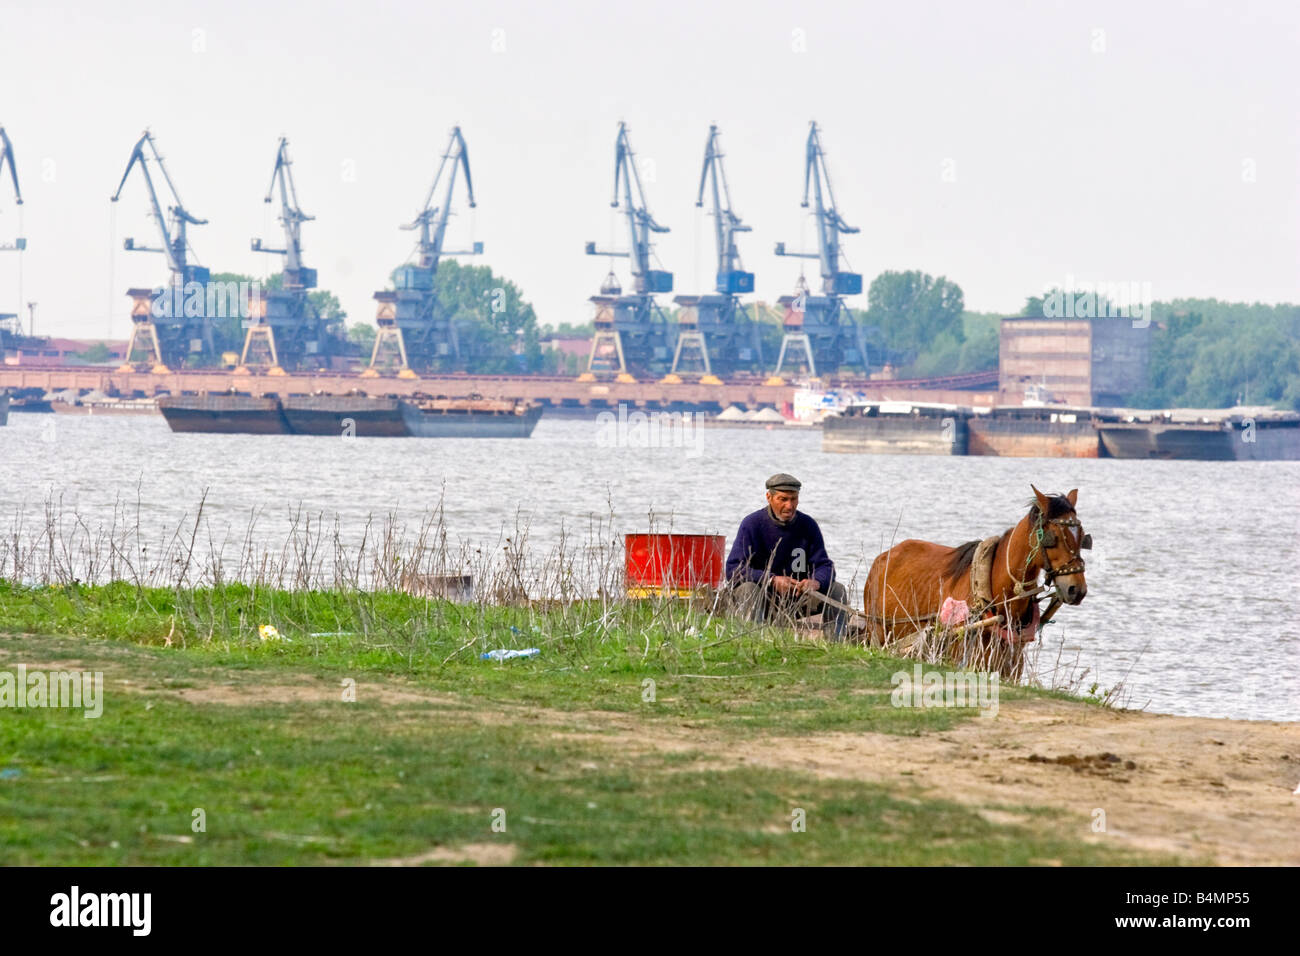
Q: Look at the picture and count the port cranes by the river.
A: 7